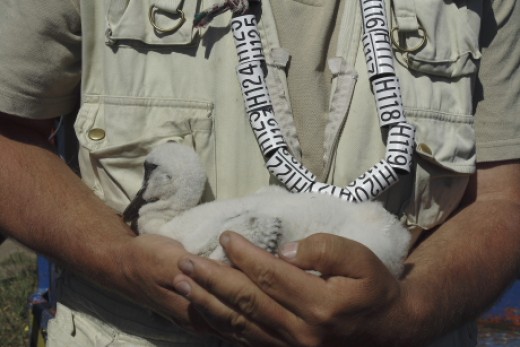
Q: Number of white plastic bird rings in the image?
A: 10